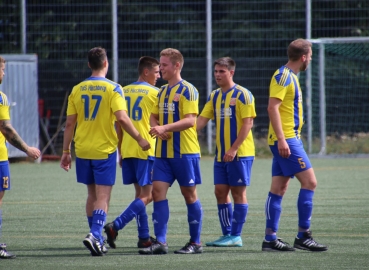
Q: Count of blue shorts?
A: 6